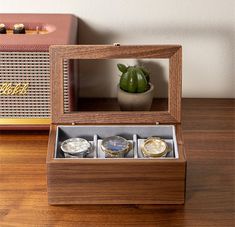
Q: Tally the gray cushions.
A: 3